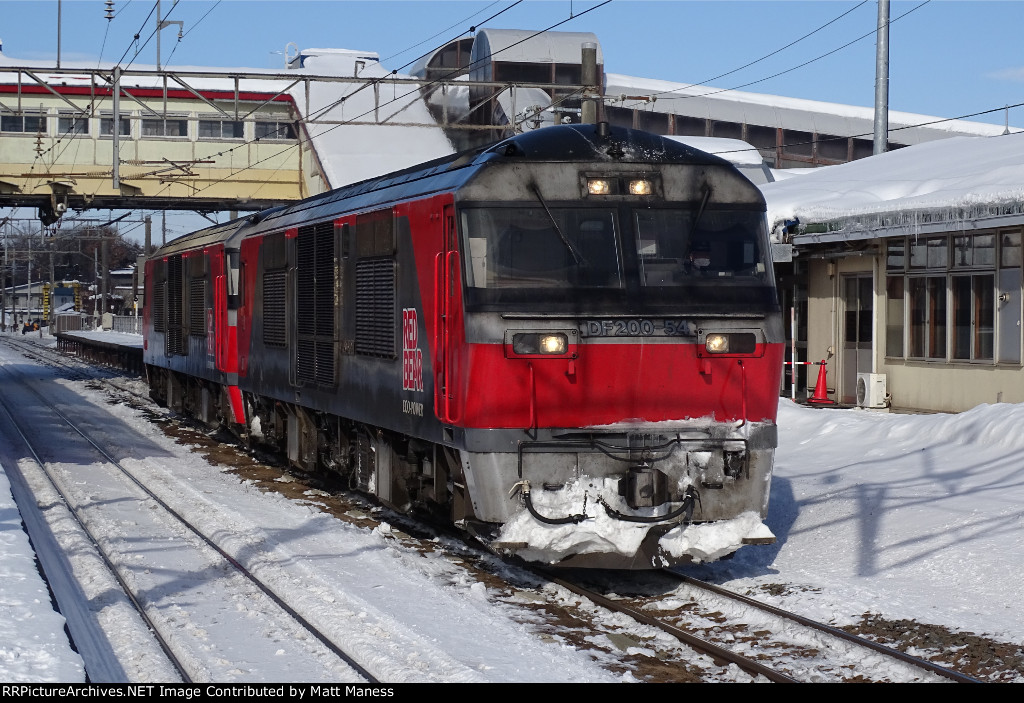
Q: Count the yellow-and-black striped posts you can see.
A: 2